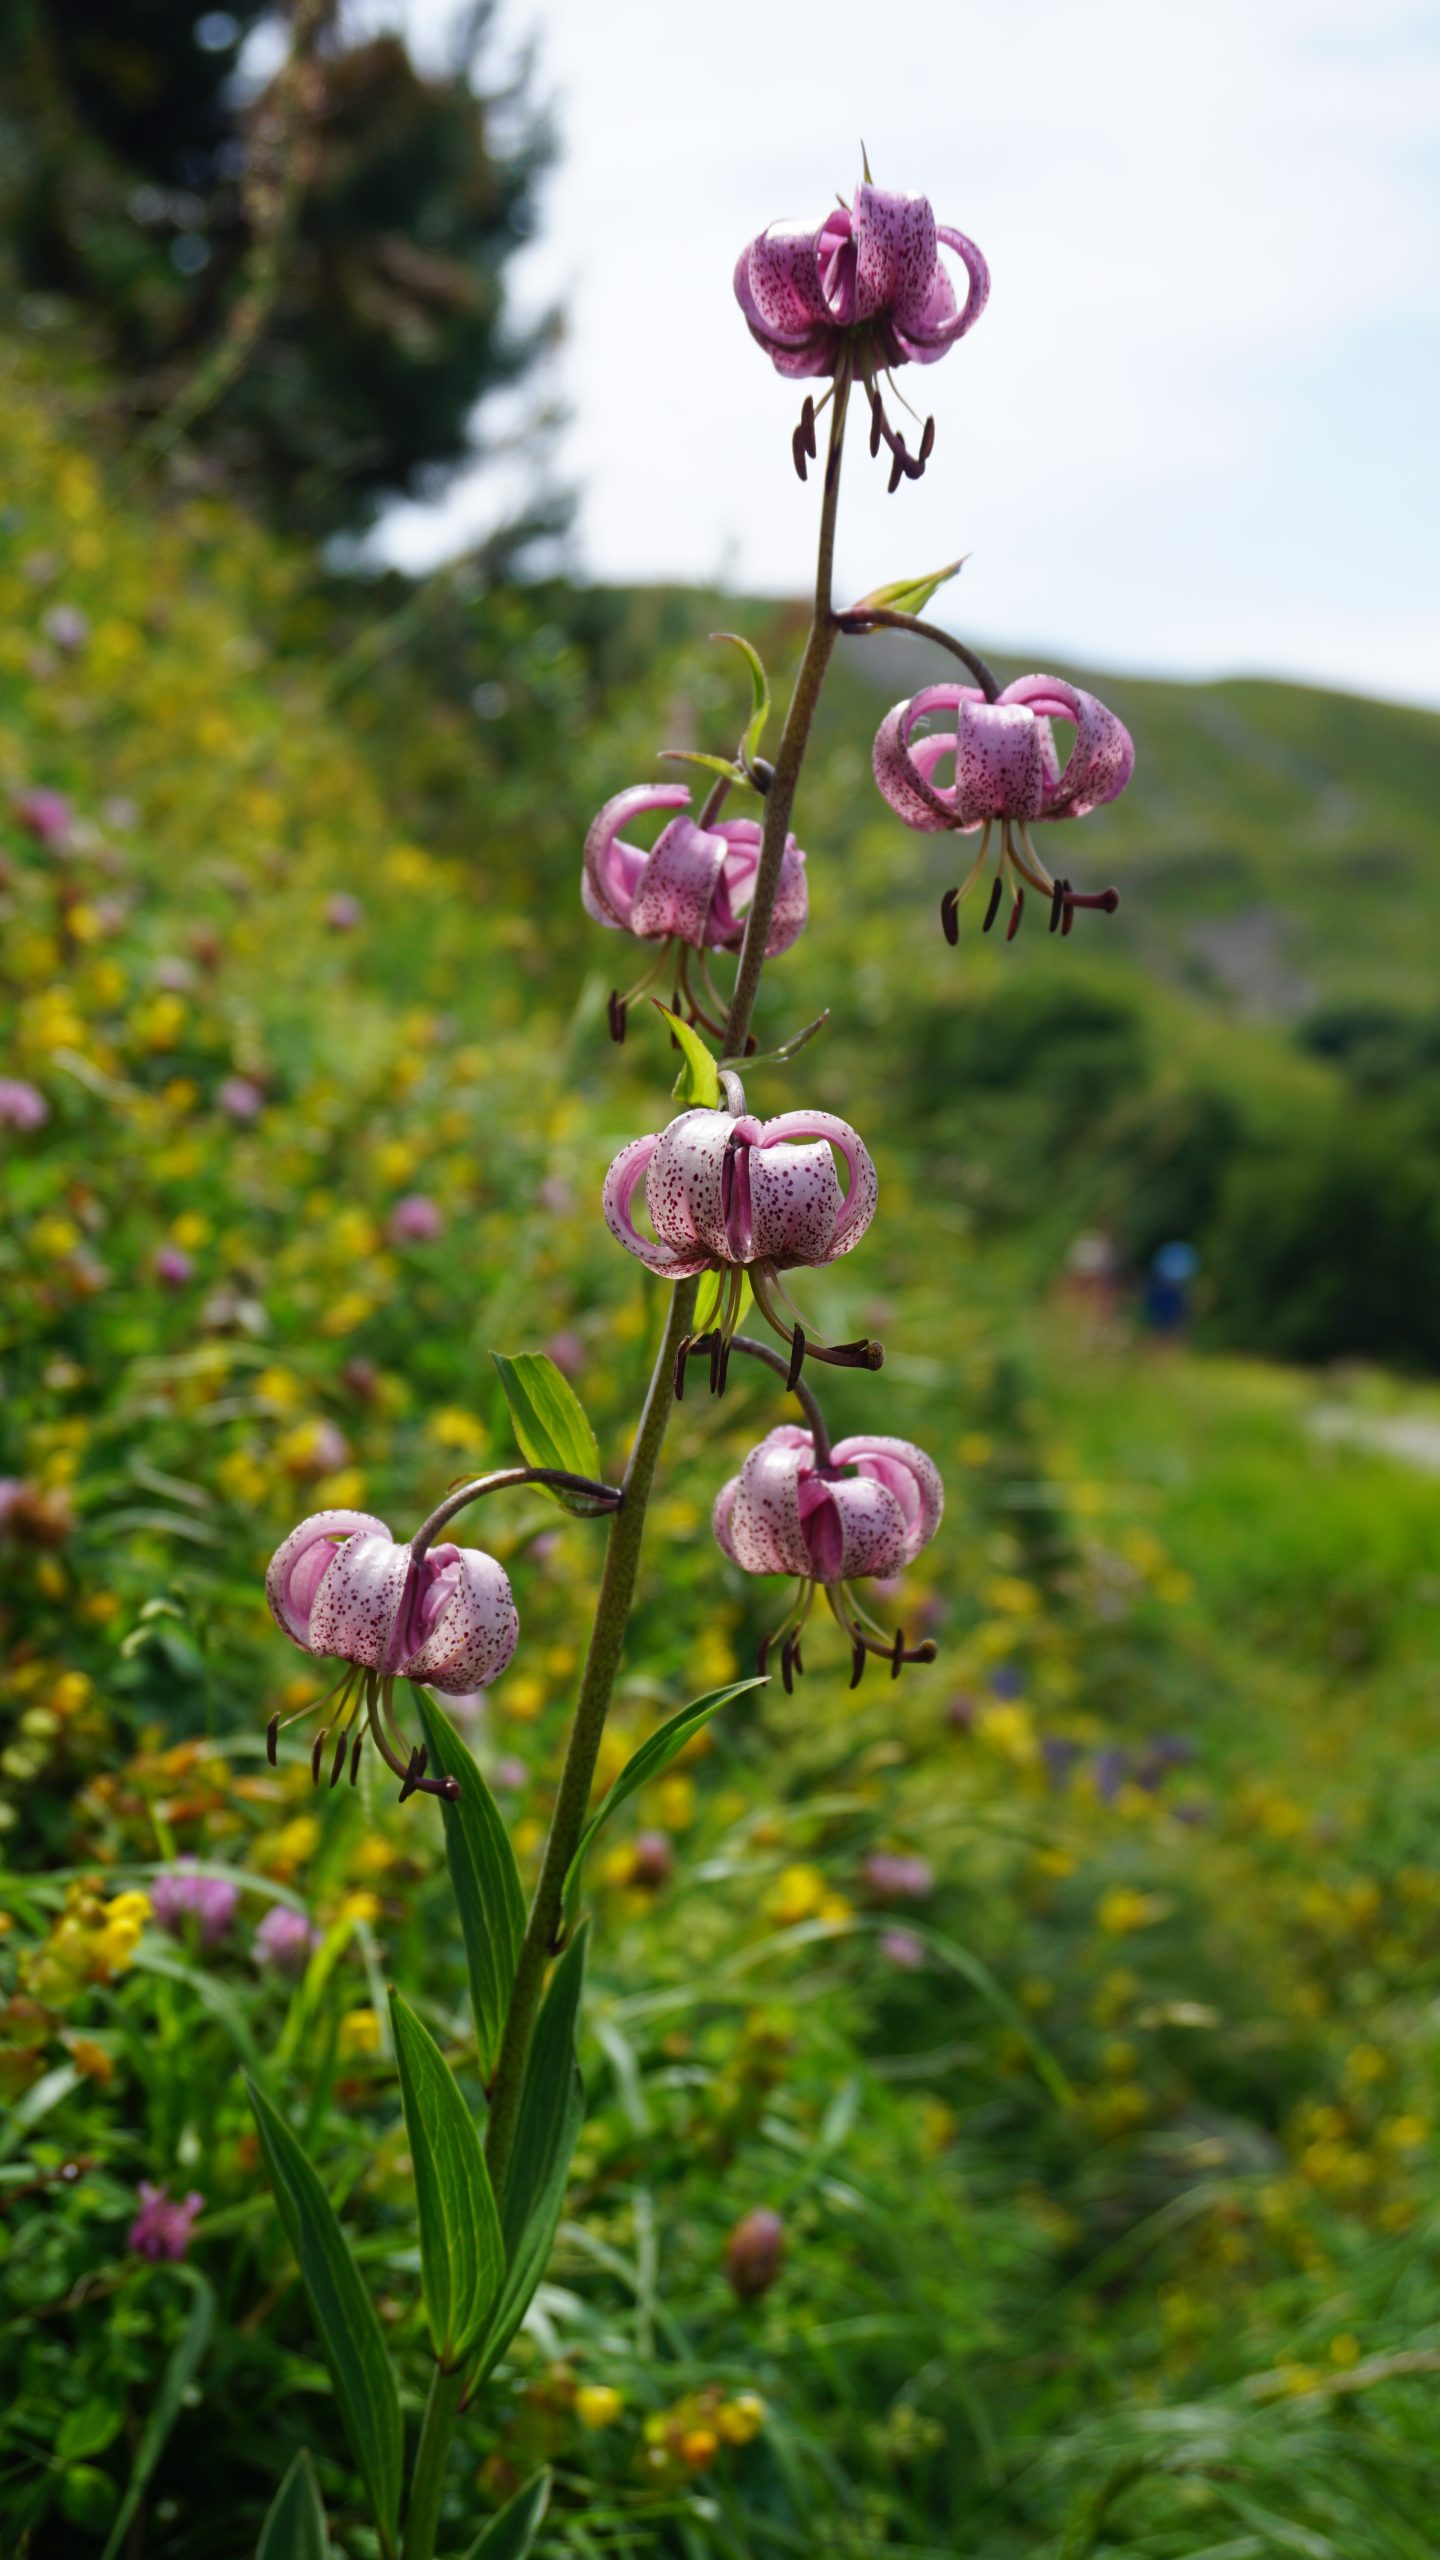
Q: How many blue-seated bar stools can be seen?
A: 0